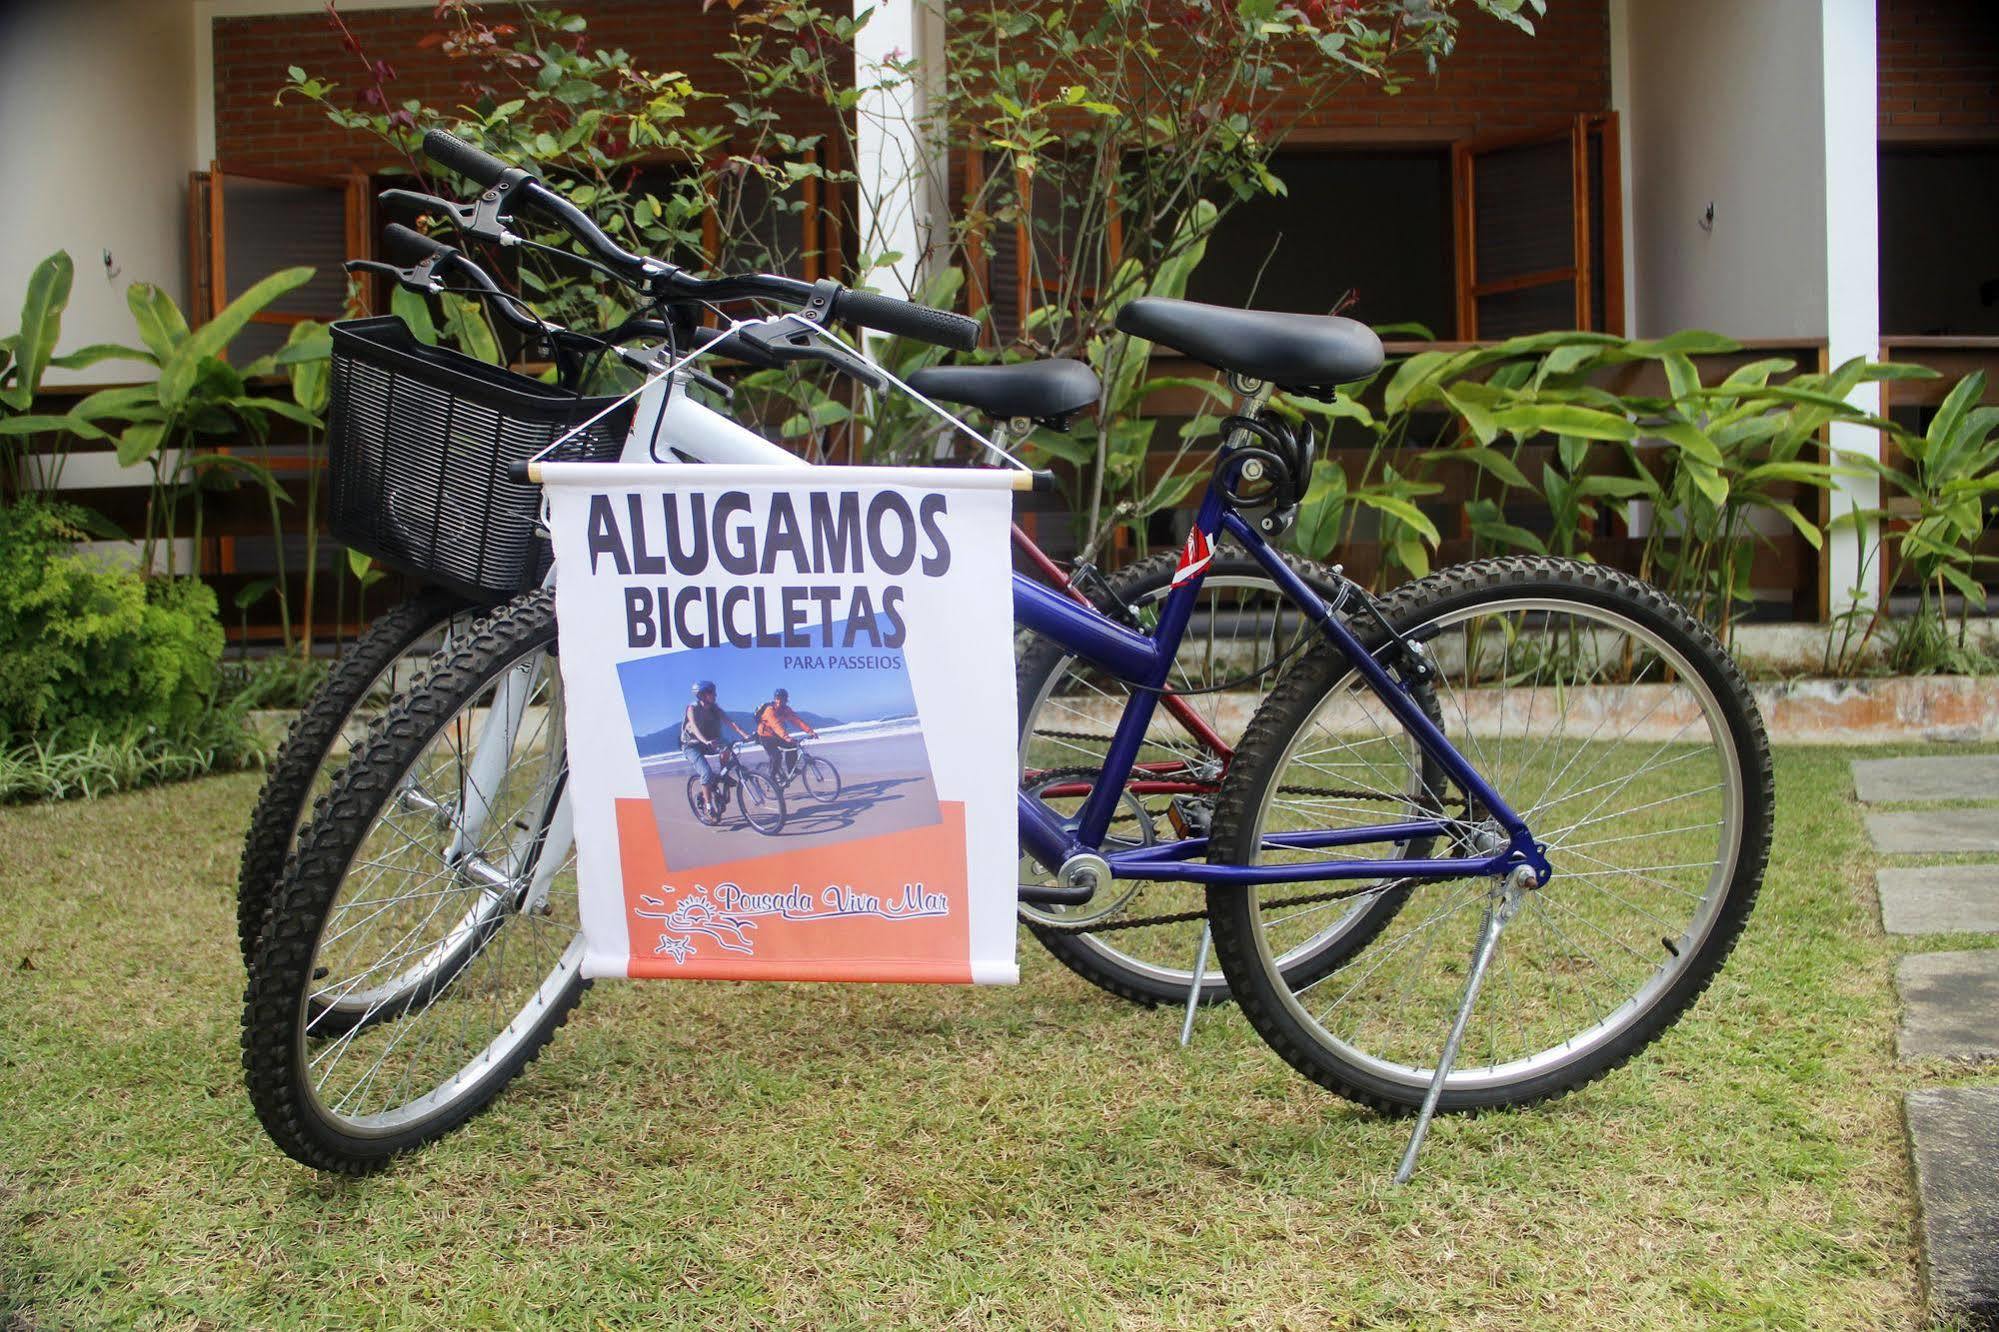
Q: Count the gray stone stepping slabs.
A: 5